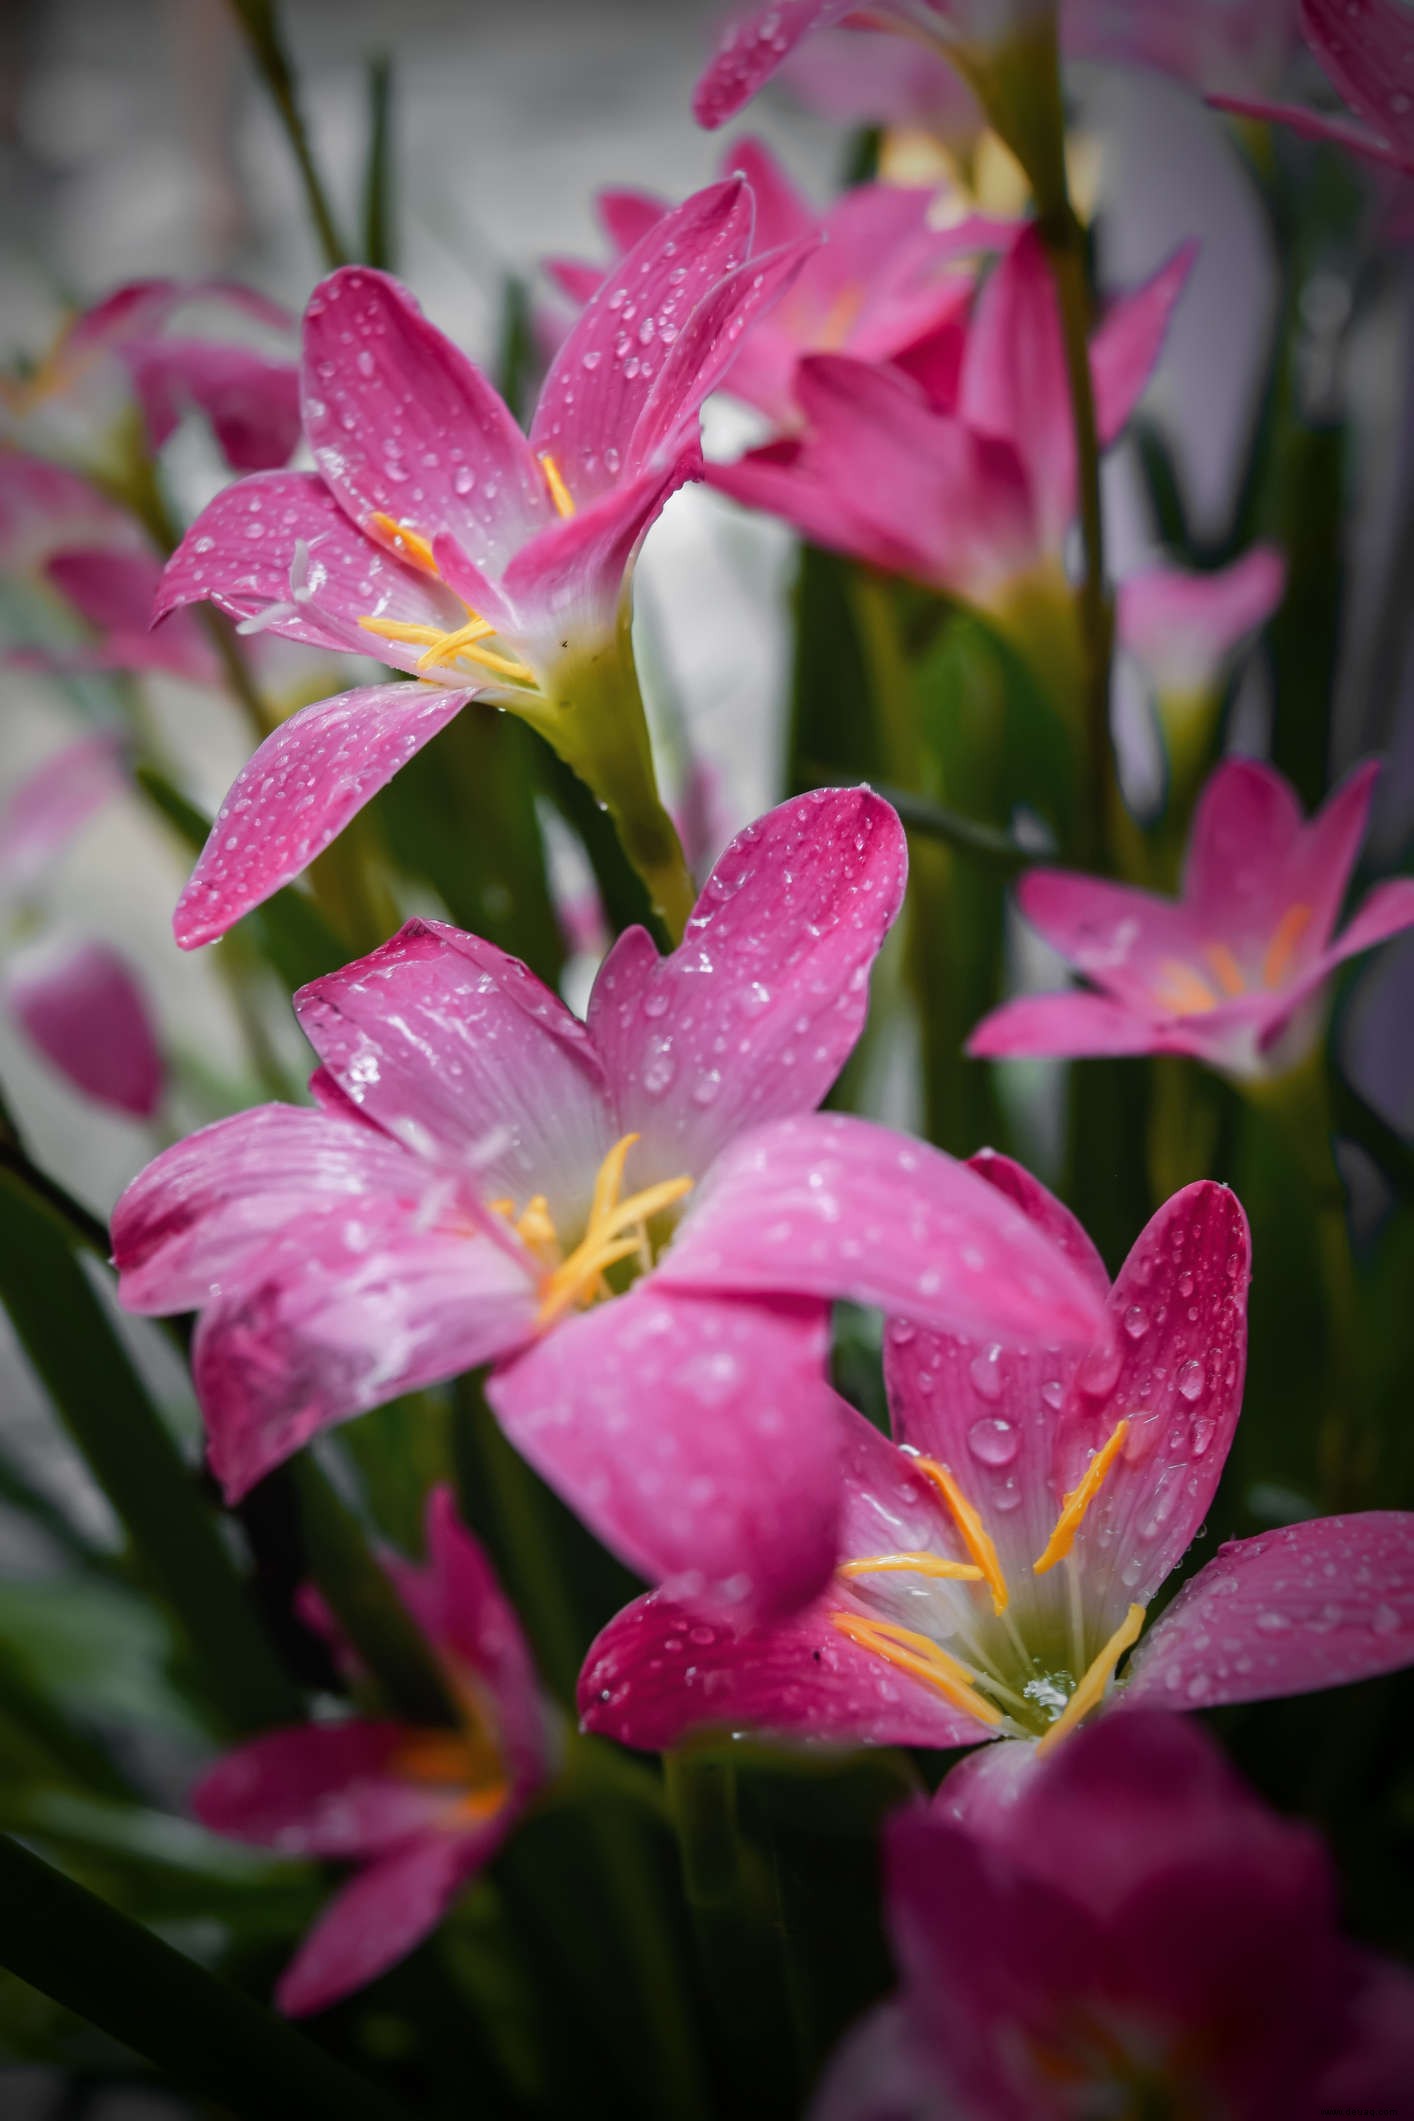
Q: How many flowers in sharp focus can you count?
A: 3